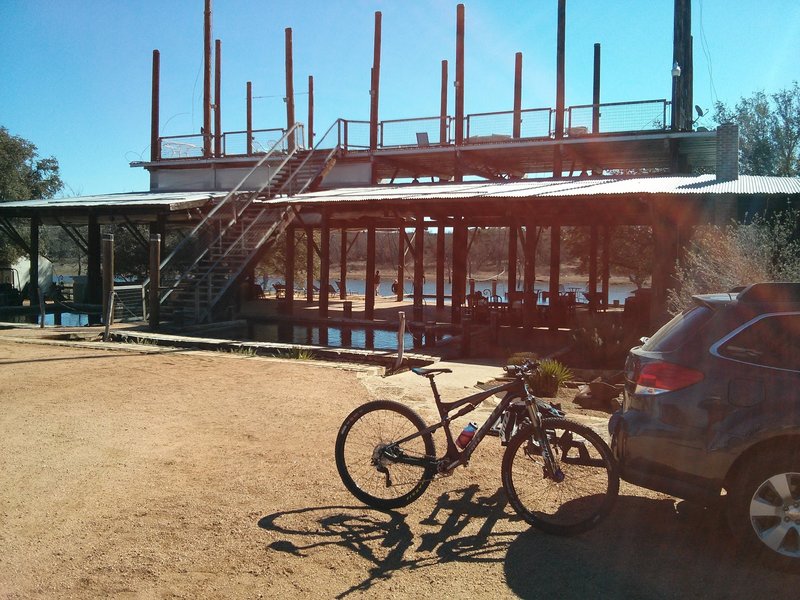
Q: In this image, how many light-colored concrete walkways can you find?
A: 1